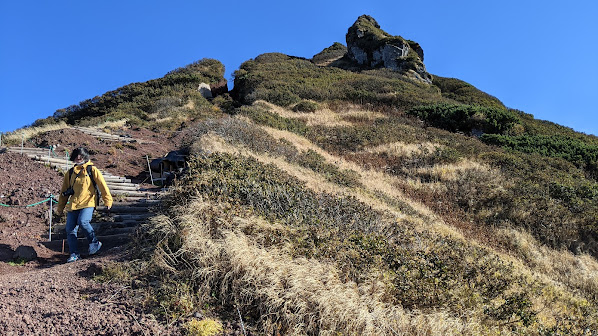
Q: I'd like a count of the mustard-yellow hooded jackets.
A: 1